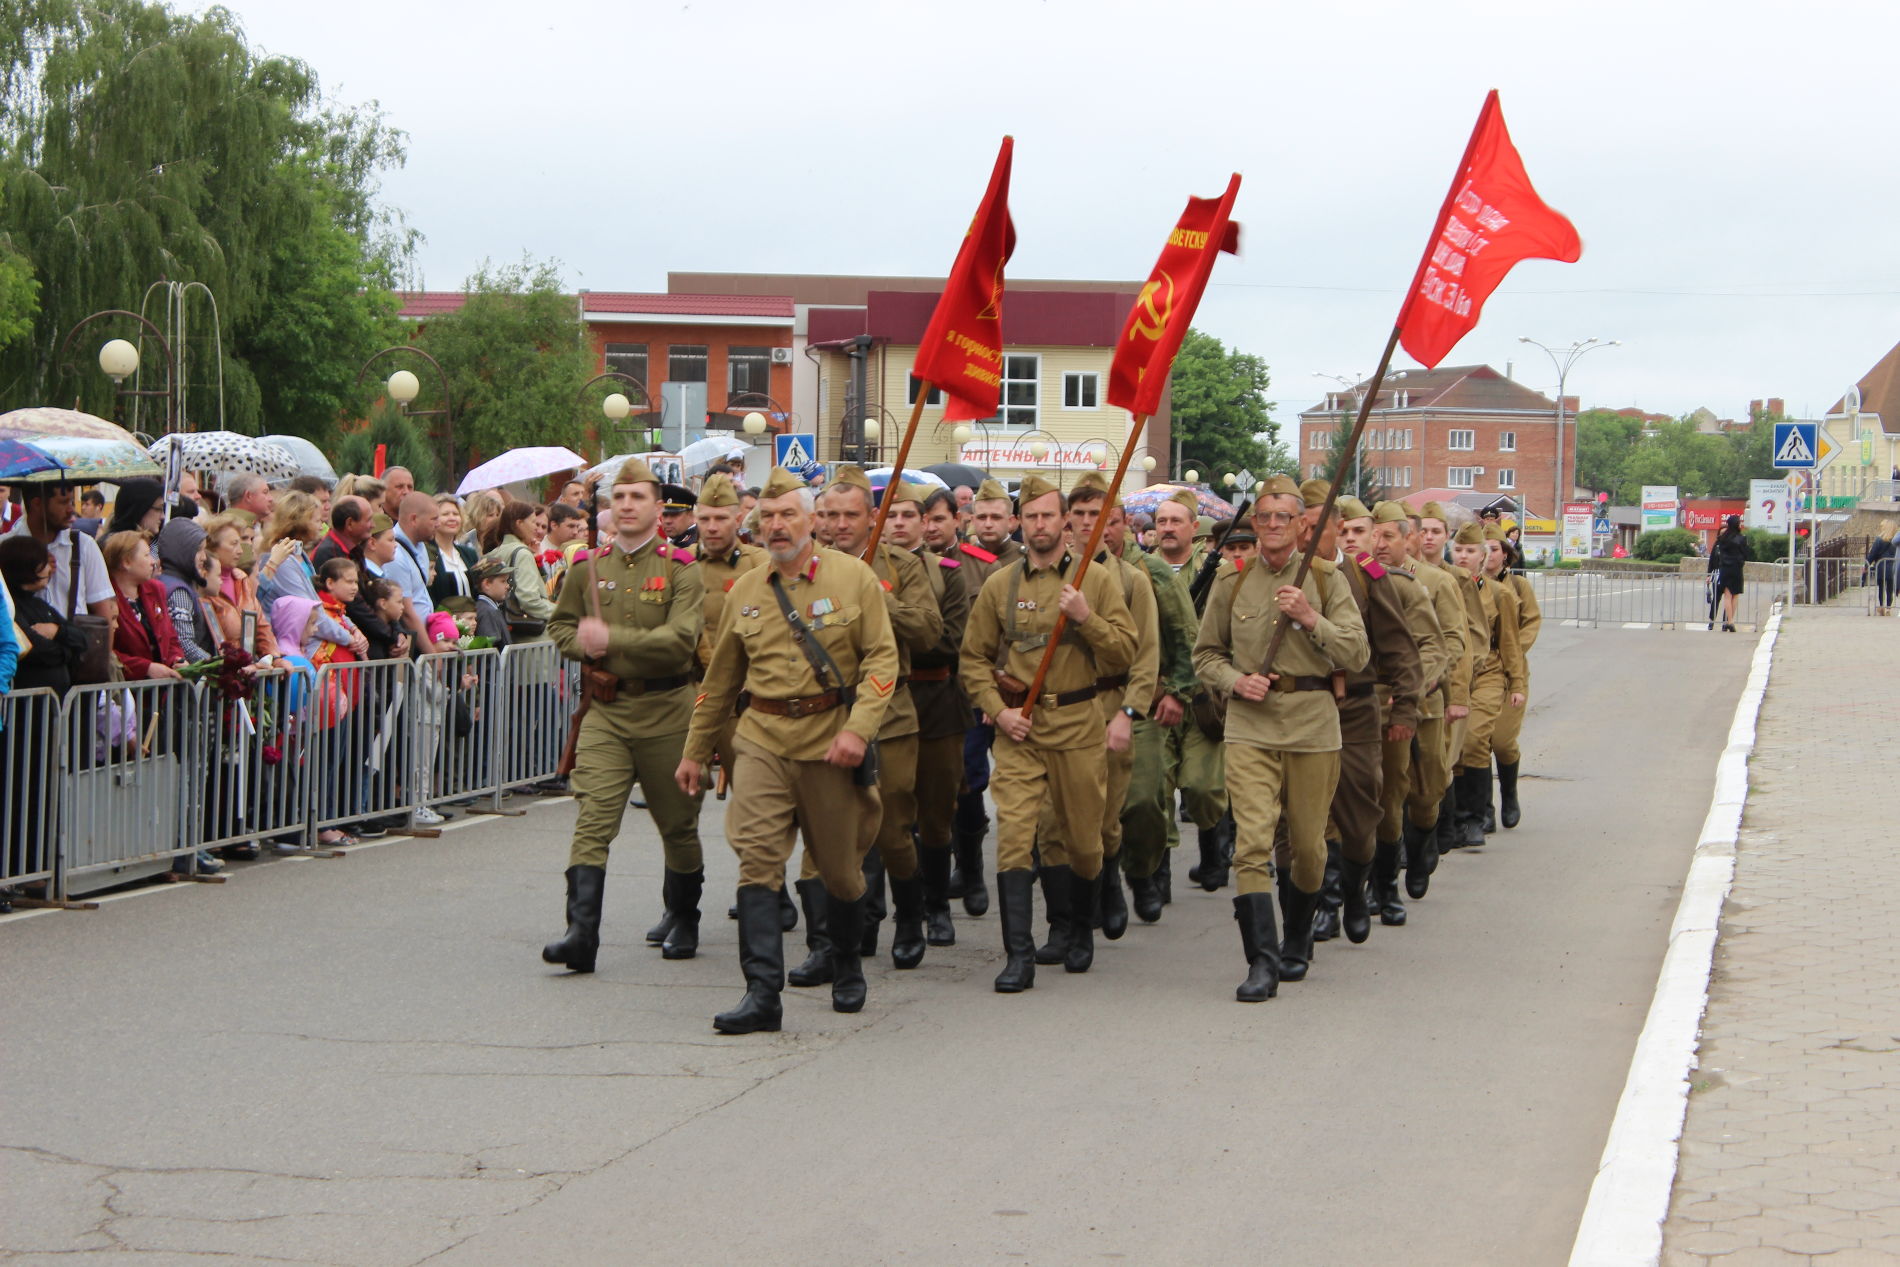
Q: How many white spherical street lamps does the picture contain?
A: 12